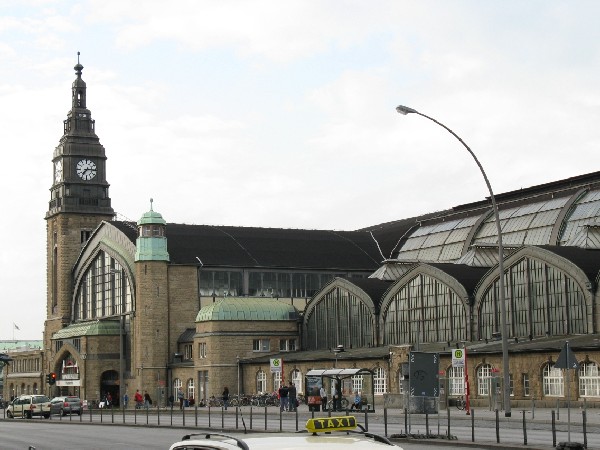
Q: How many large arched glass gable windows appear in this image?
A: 4